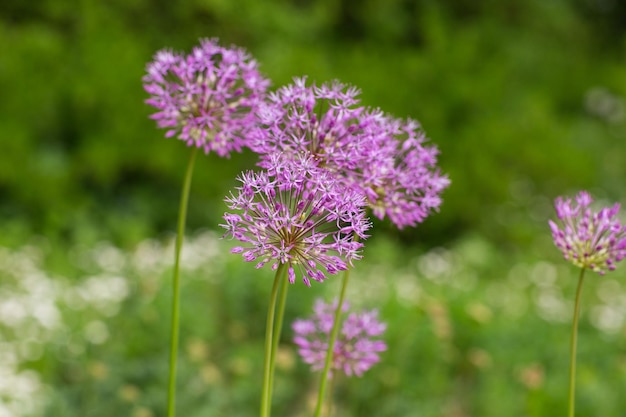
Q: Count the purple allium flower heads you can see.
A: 6